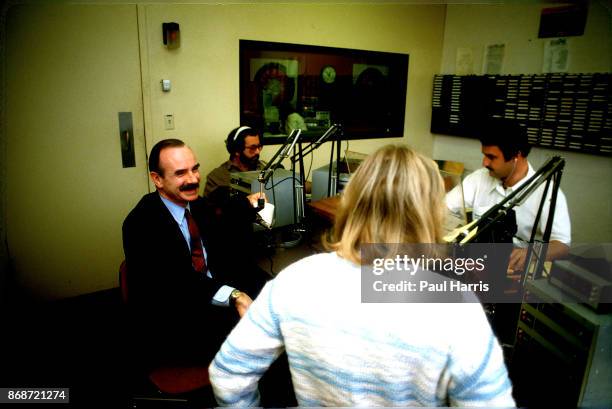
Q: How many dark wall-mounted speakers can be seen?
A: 1